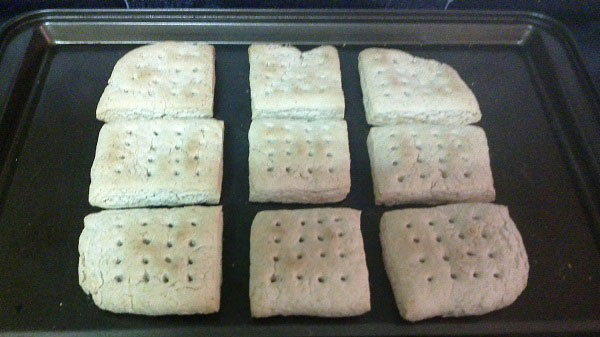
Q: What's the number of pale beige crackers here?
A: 9